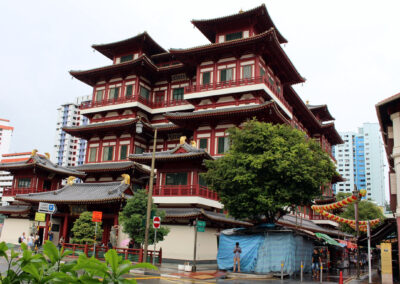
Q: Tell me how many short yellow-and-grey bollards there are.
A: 3